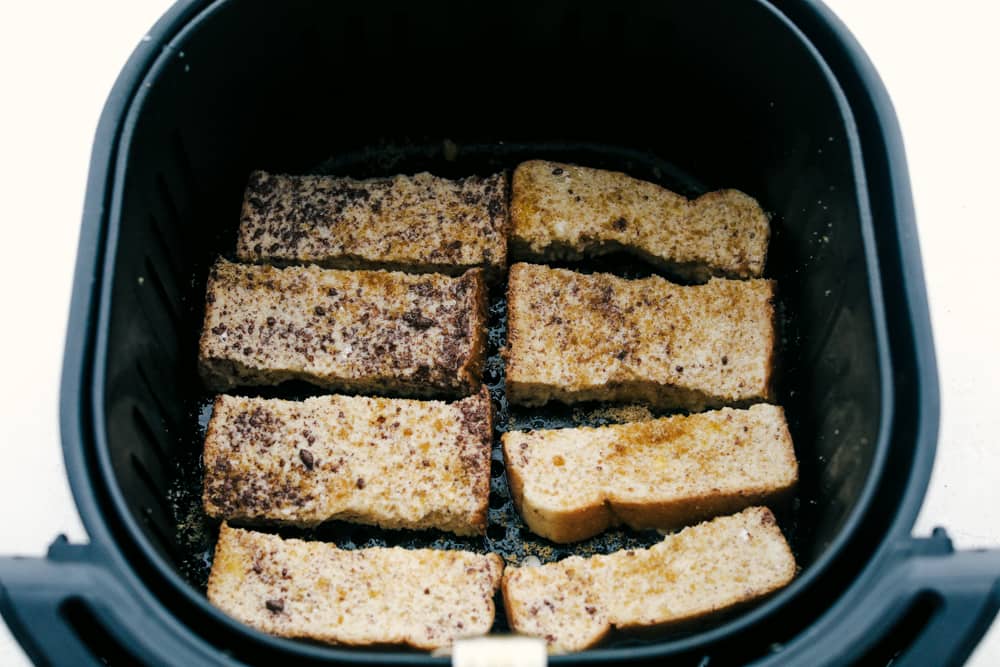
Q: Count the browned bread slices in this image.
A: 8